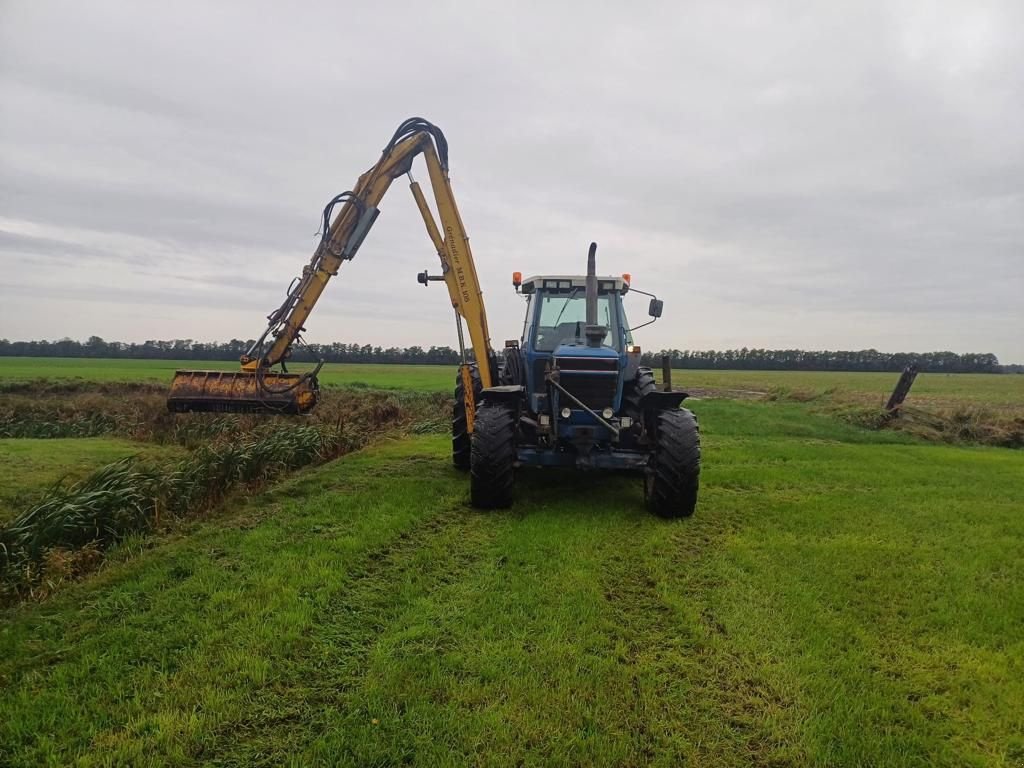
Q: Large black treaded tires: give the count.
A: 4